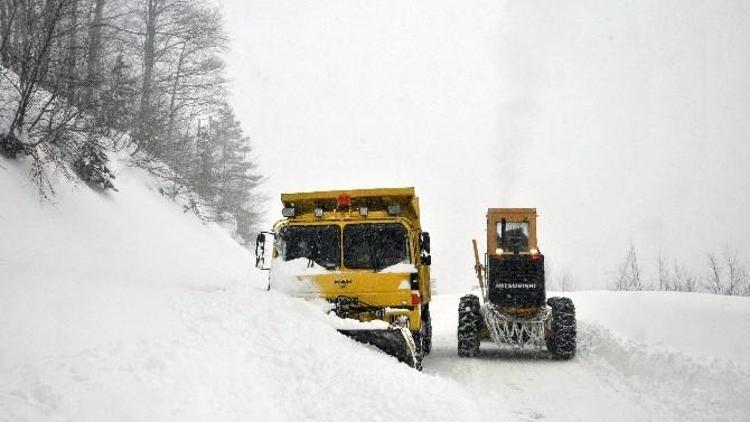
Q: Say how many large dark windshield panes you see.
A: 2